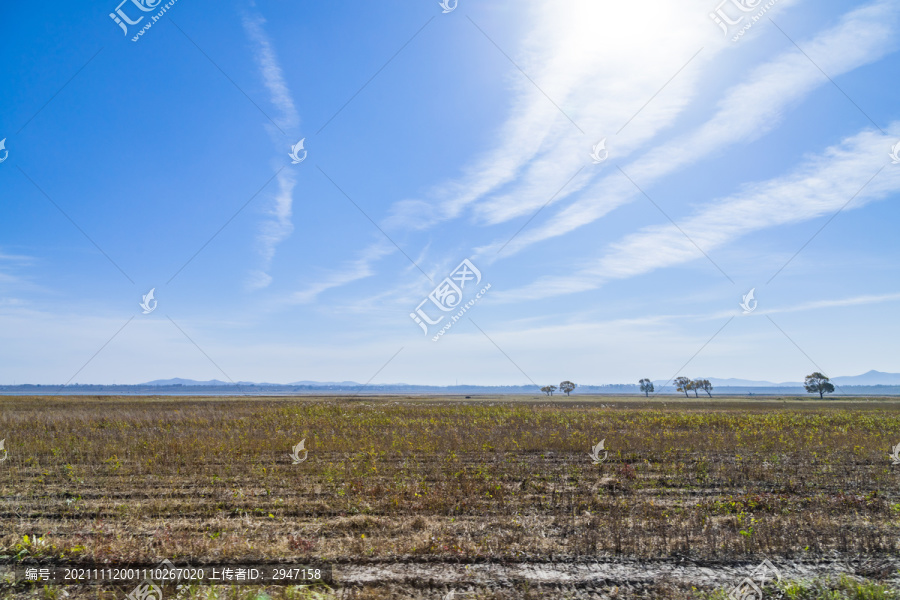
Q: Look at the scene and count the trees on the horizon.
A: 8